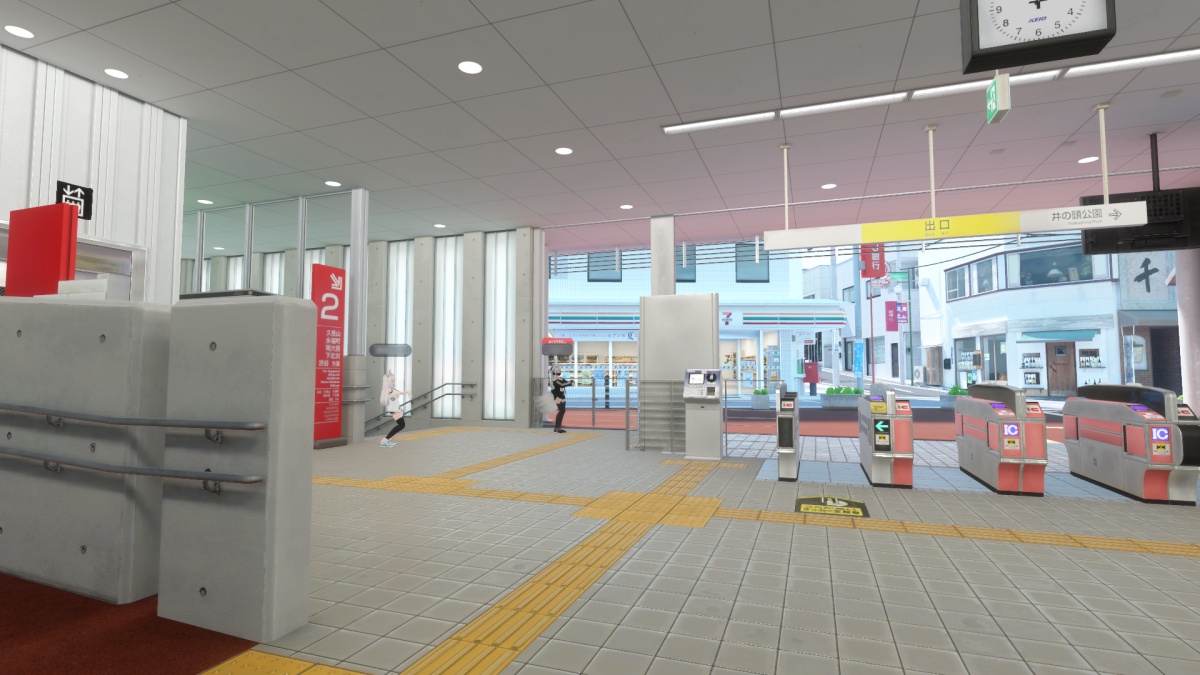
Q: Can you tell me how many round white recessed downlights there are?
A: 11